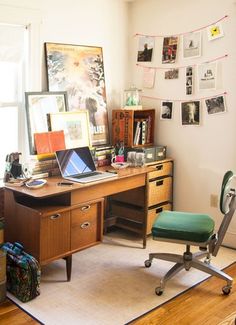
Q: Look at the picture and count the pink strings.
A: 3